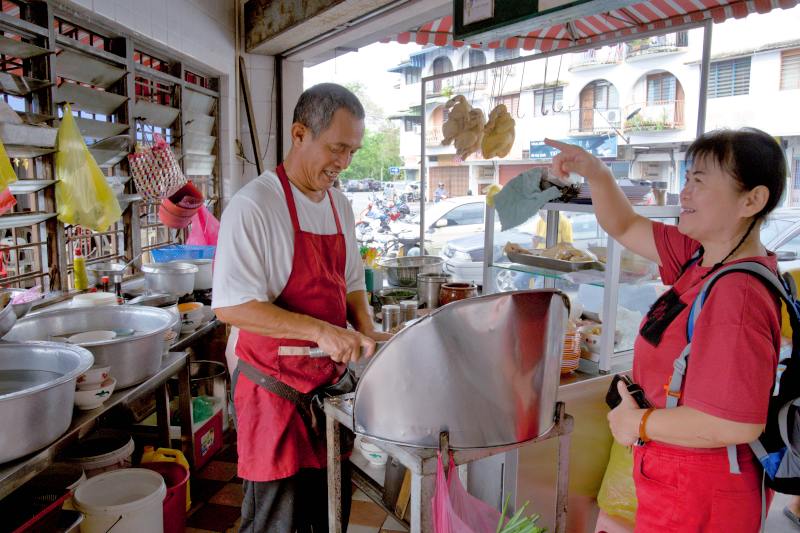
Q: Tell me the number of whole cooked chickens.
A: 3